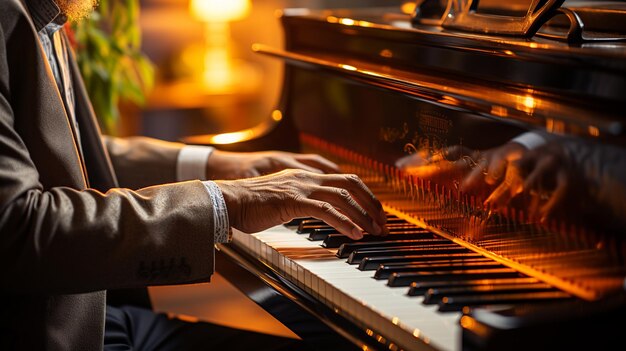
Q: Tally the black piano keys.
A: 12